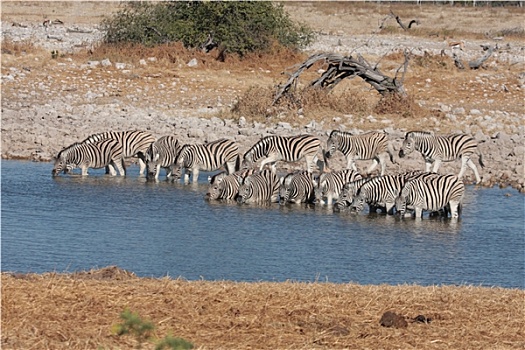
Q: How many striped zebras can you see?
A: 14